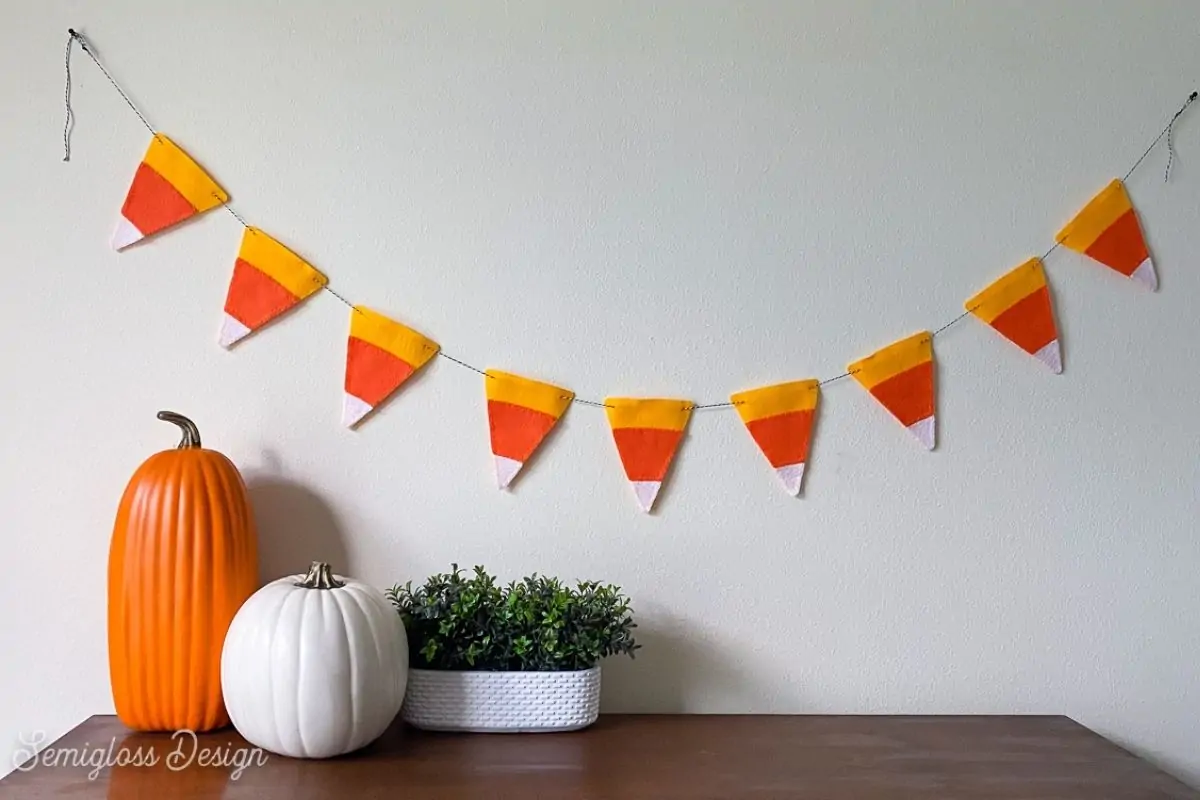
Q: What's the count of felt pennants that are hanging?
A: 9